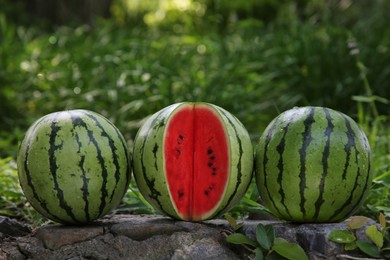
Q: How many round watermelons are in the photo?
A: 3